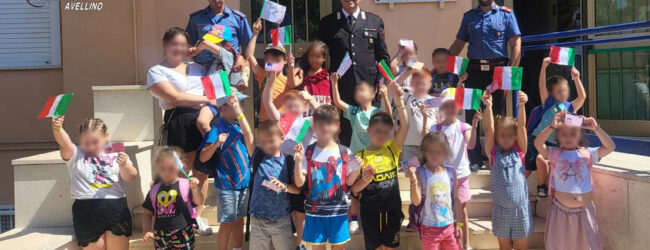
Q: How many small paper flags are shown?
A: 12